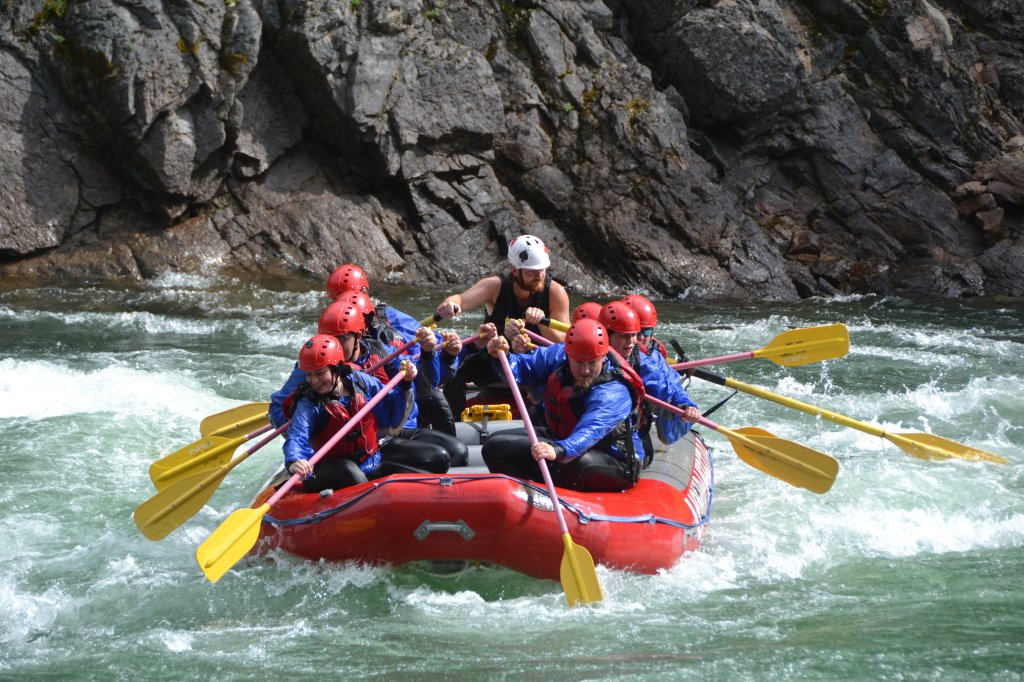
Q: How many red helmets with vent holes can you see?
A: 8